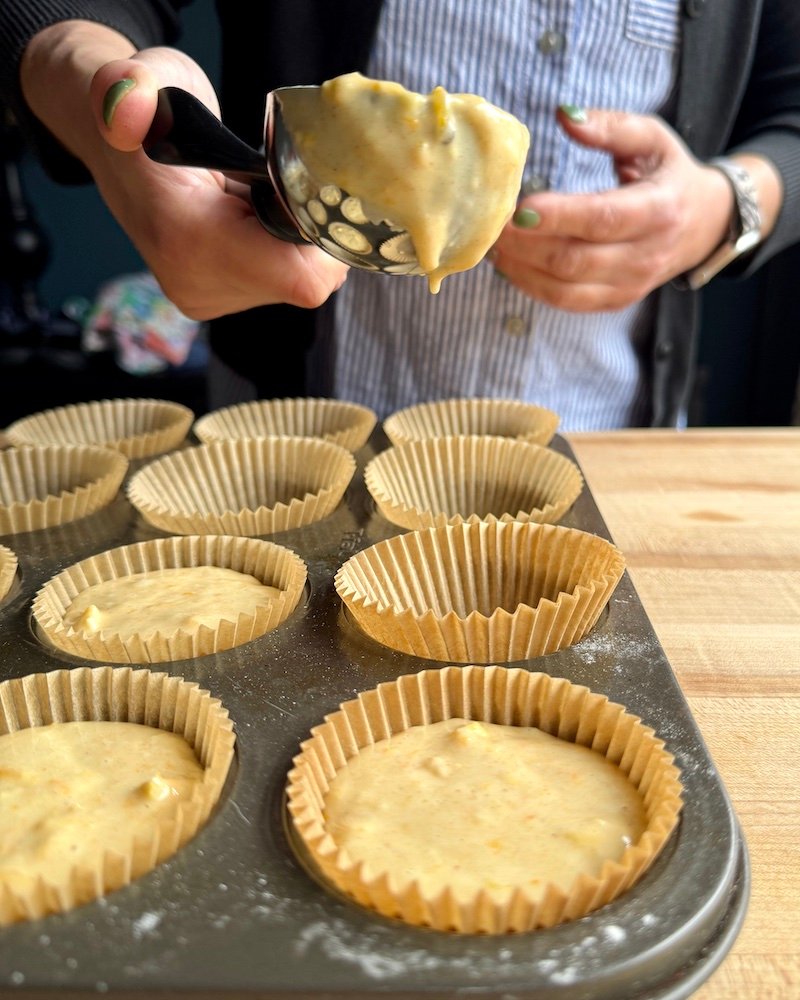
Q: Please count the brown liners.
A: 11